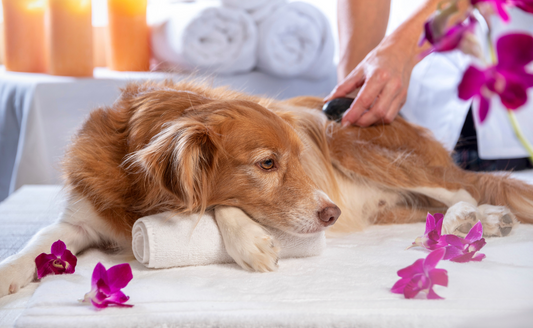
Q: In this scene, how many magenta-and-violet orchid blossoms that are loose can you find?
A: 5